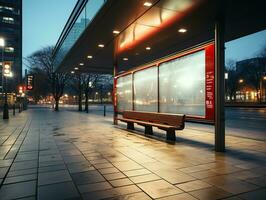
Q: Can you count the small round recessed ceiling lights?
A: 10